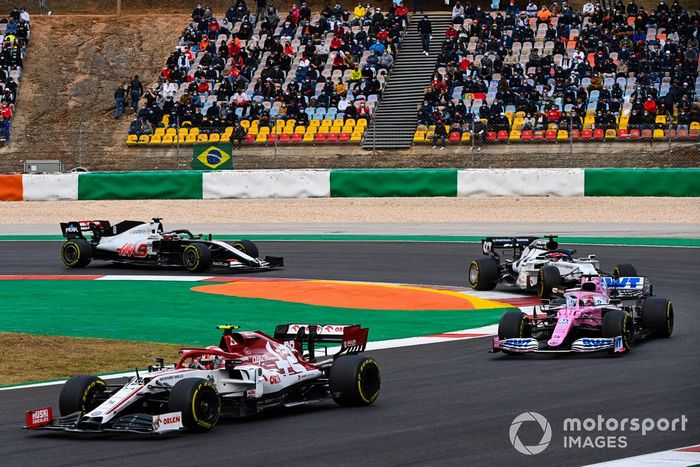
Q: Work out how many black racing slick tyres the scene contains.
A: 12